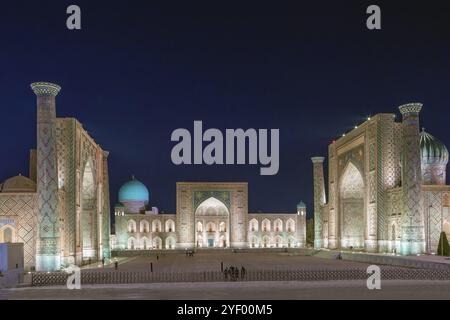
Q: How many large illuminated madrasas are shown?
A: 3